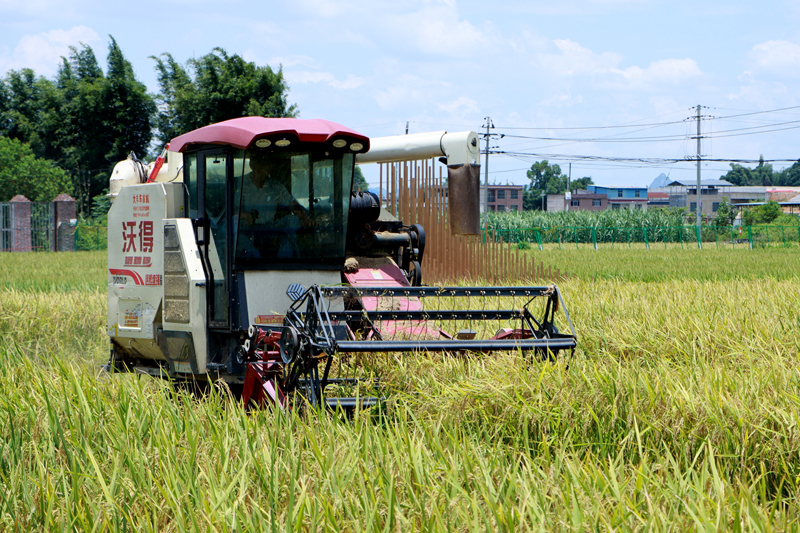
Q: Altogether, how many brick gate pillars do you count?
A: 2